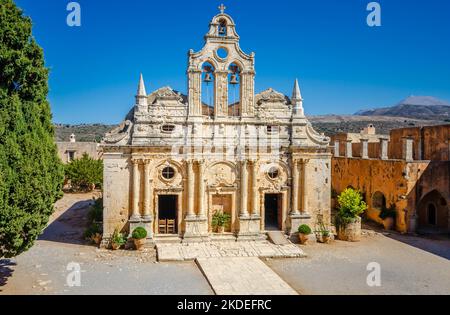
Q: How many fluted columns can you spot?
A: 8